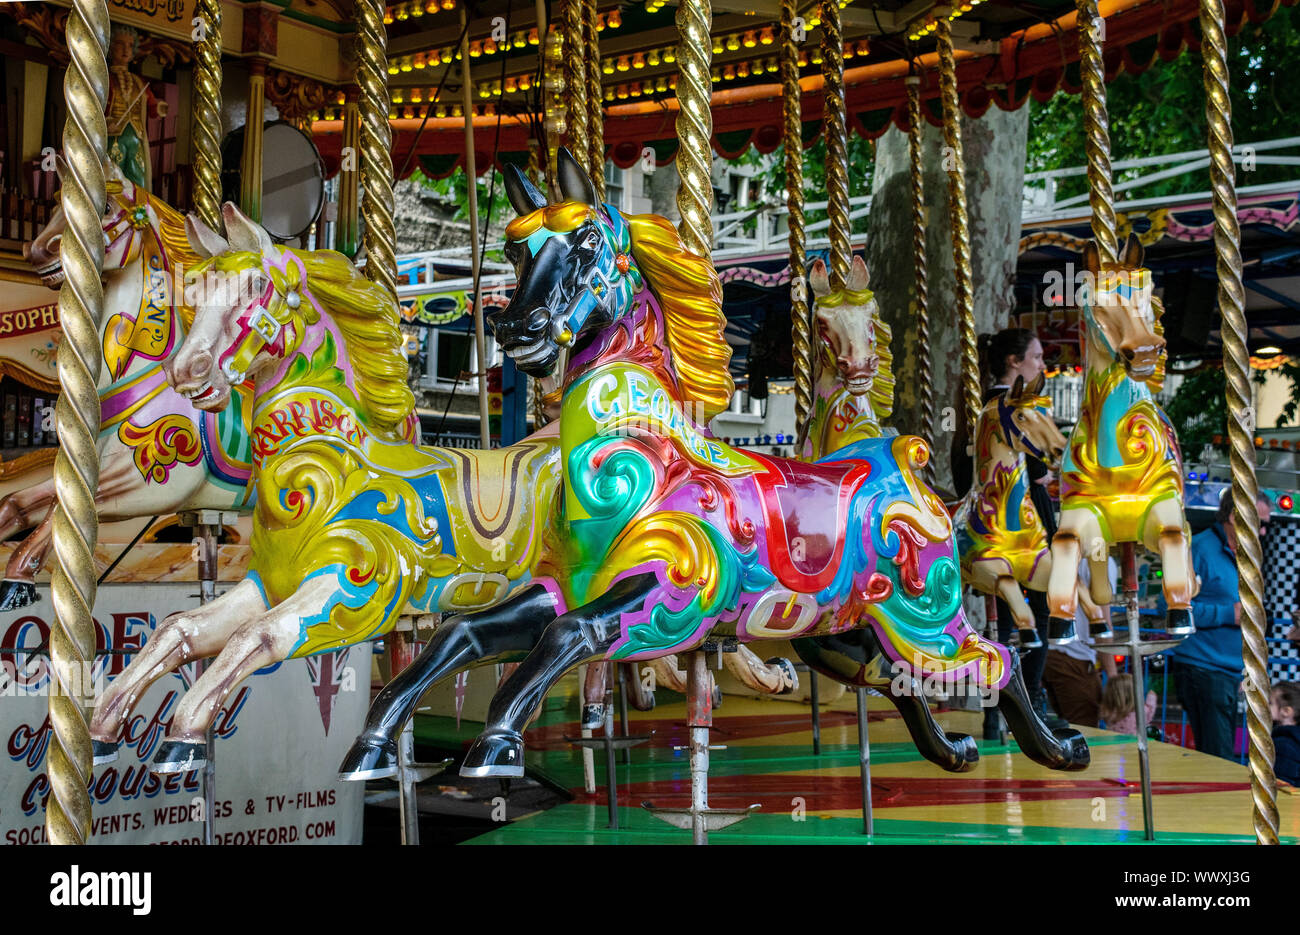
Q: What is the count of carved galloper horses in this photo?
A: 6